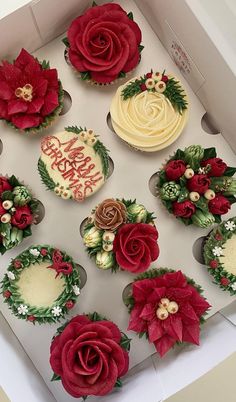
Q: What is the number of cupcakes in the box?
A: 11